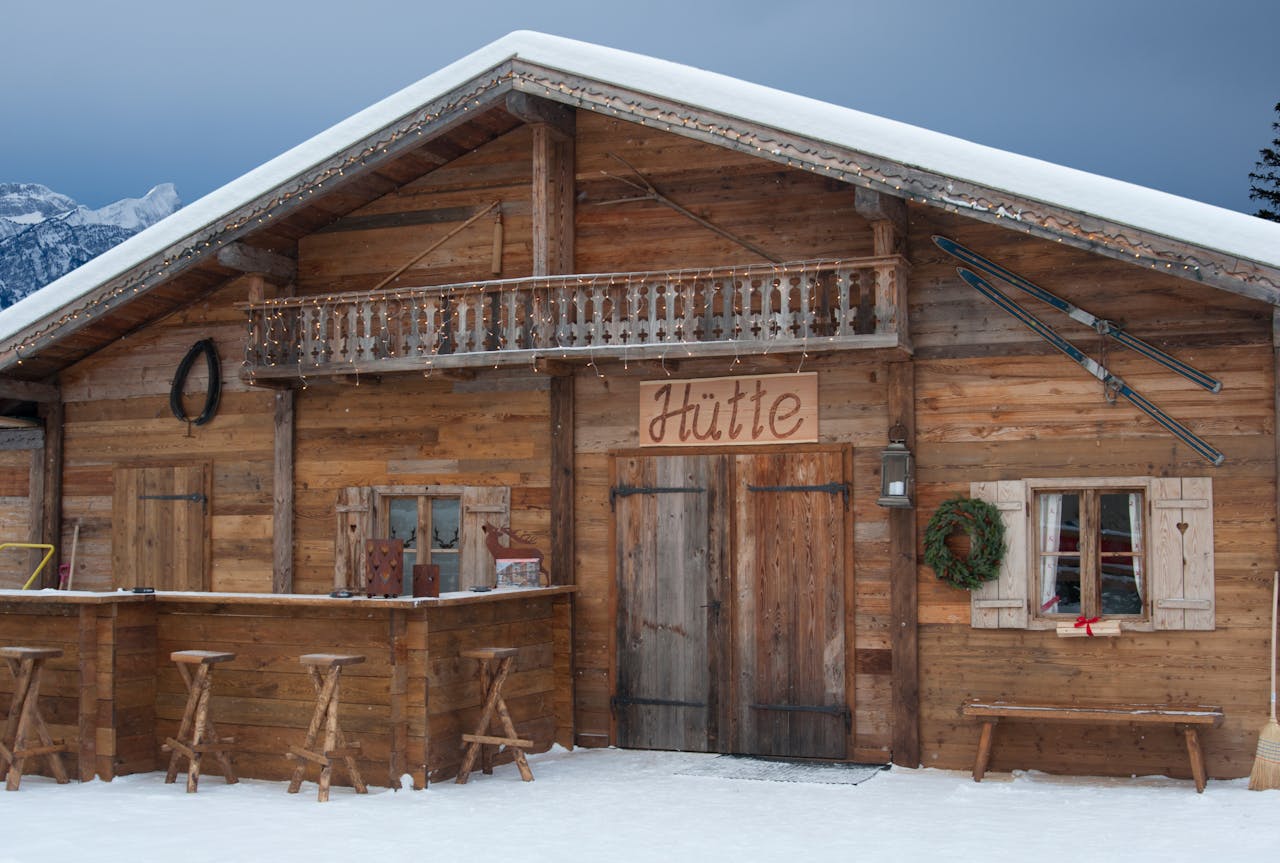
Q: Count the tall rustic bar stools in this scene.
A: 4